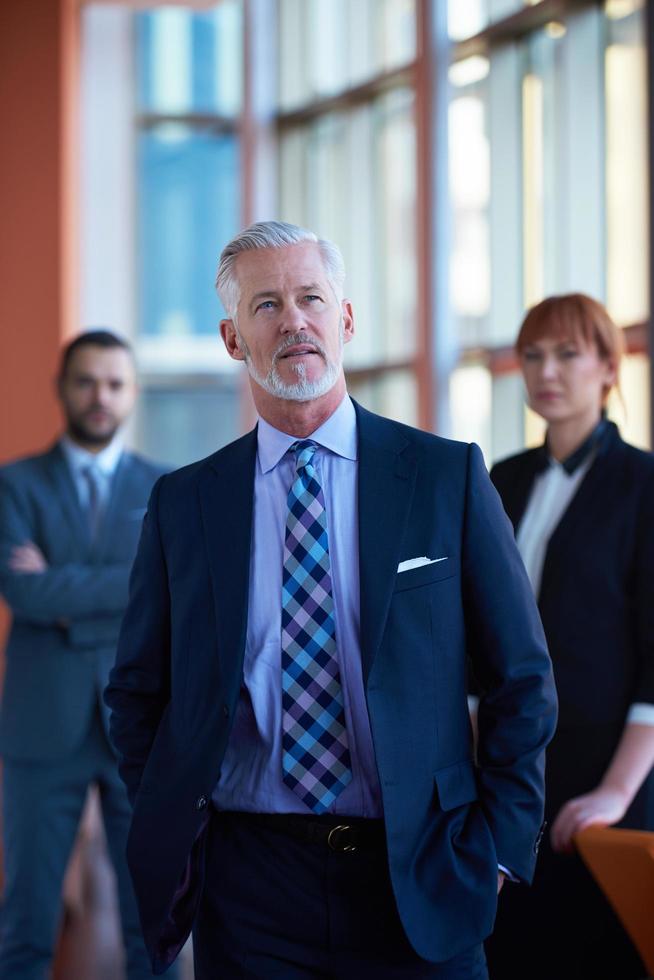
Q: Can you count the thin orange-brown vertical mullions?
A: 2